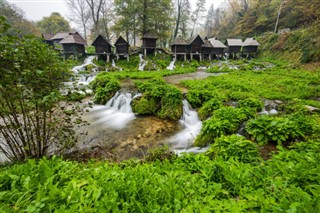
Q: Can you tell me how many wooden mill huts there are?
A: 12